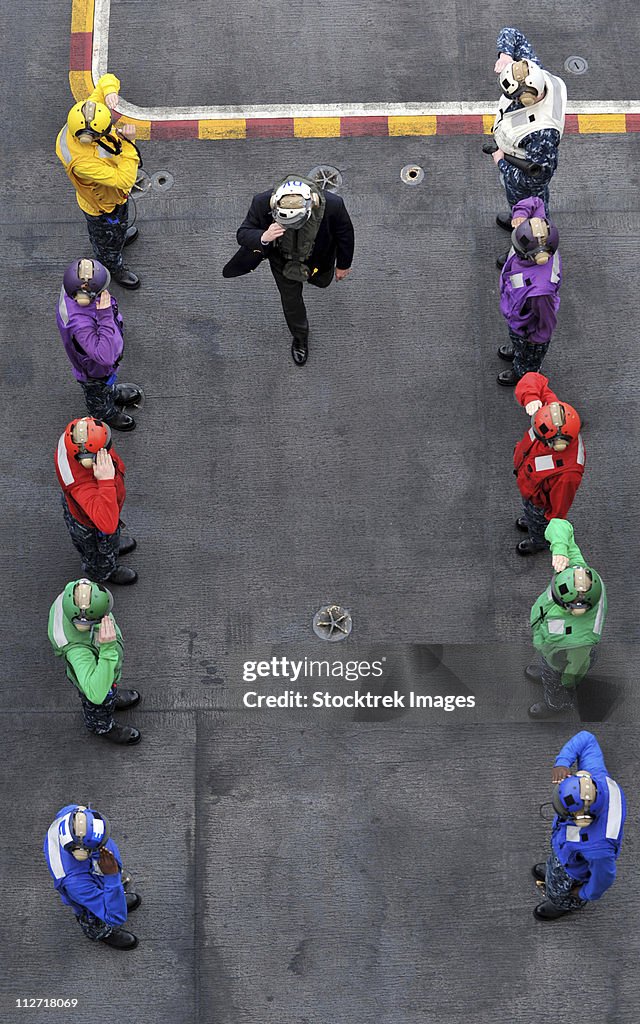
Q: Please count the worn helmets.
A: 11